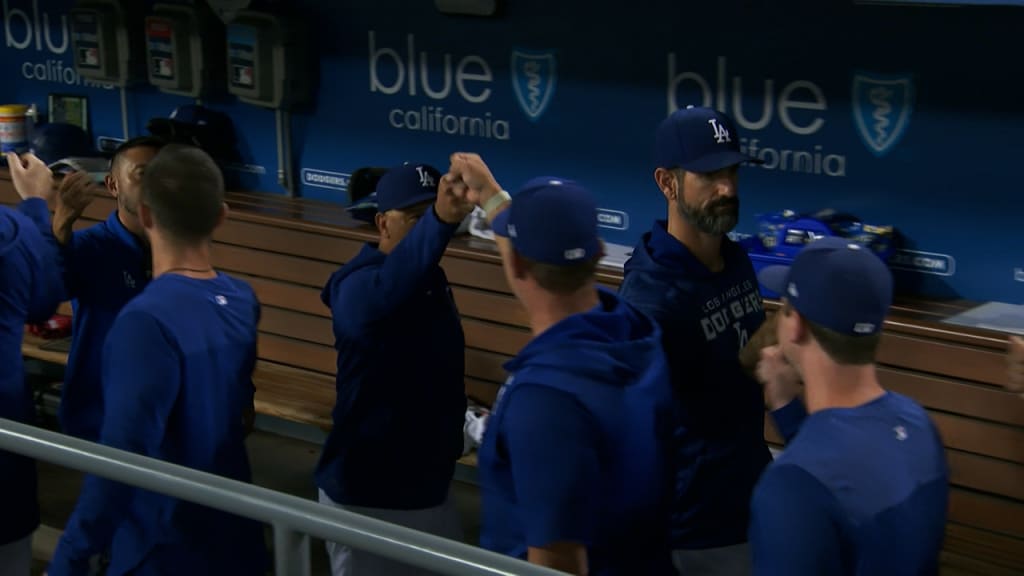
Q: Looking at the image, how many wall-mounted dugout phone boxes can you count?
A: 3